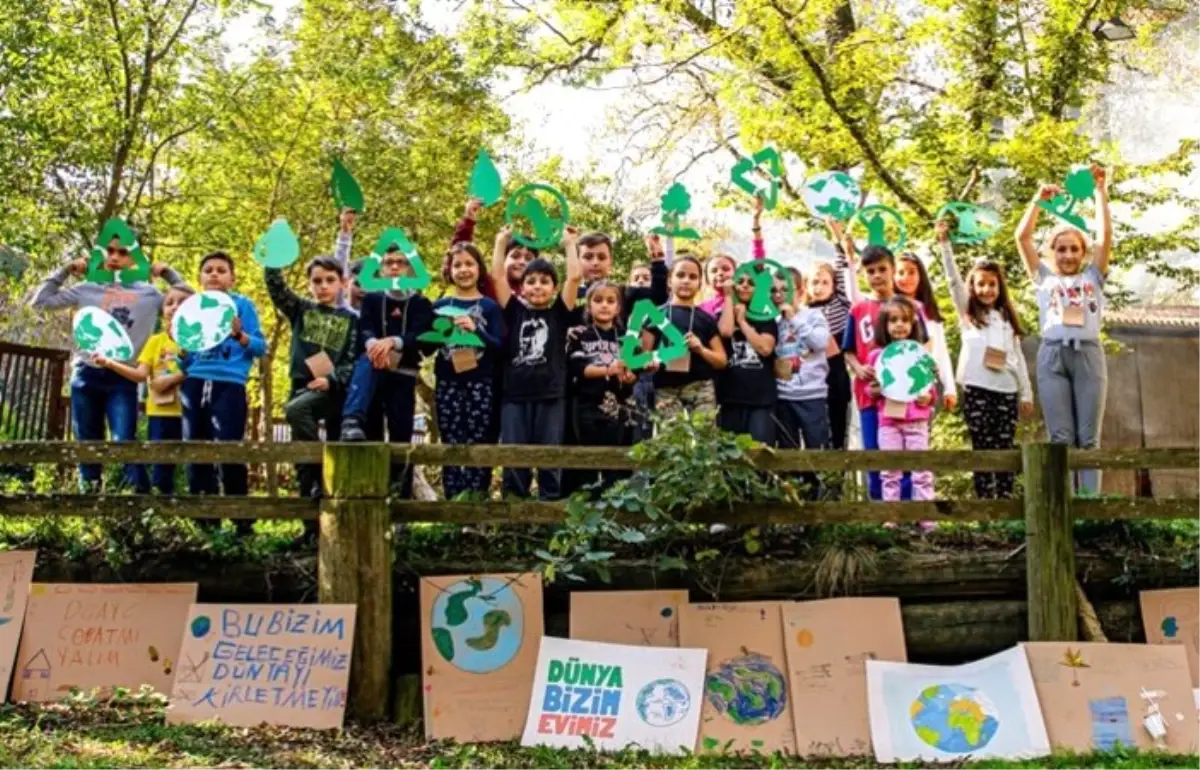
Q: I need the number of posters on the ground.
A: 11